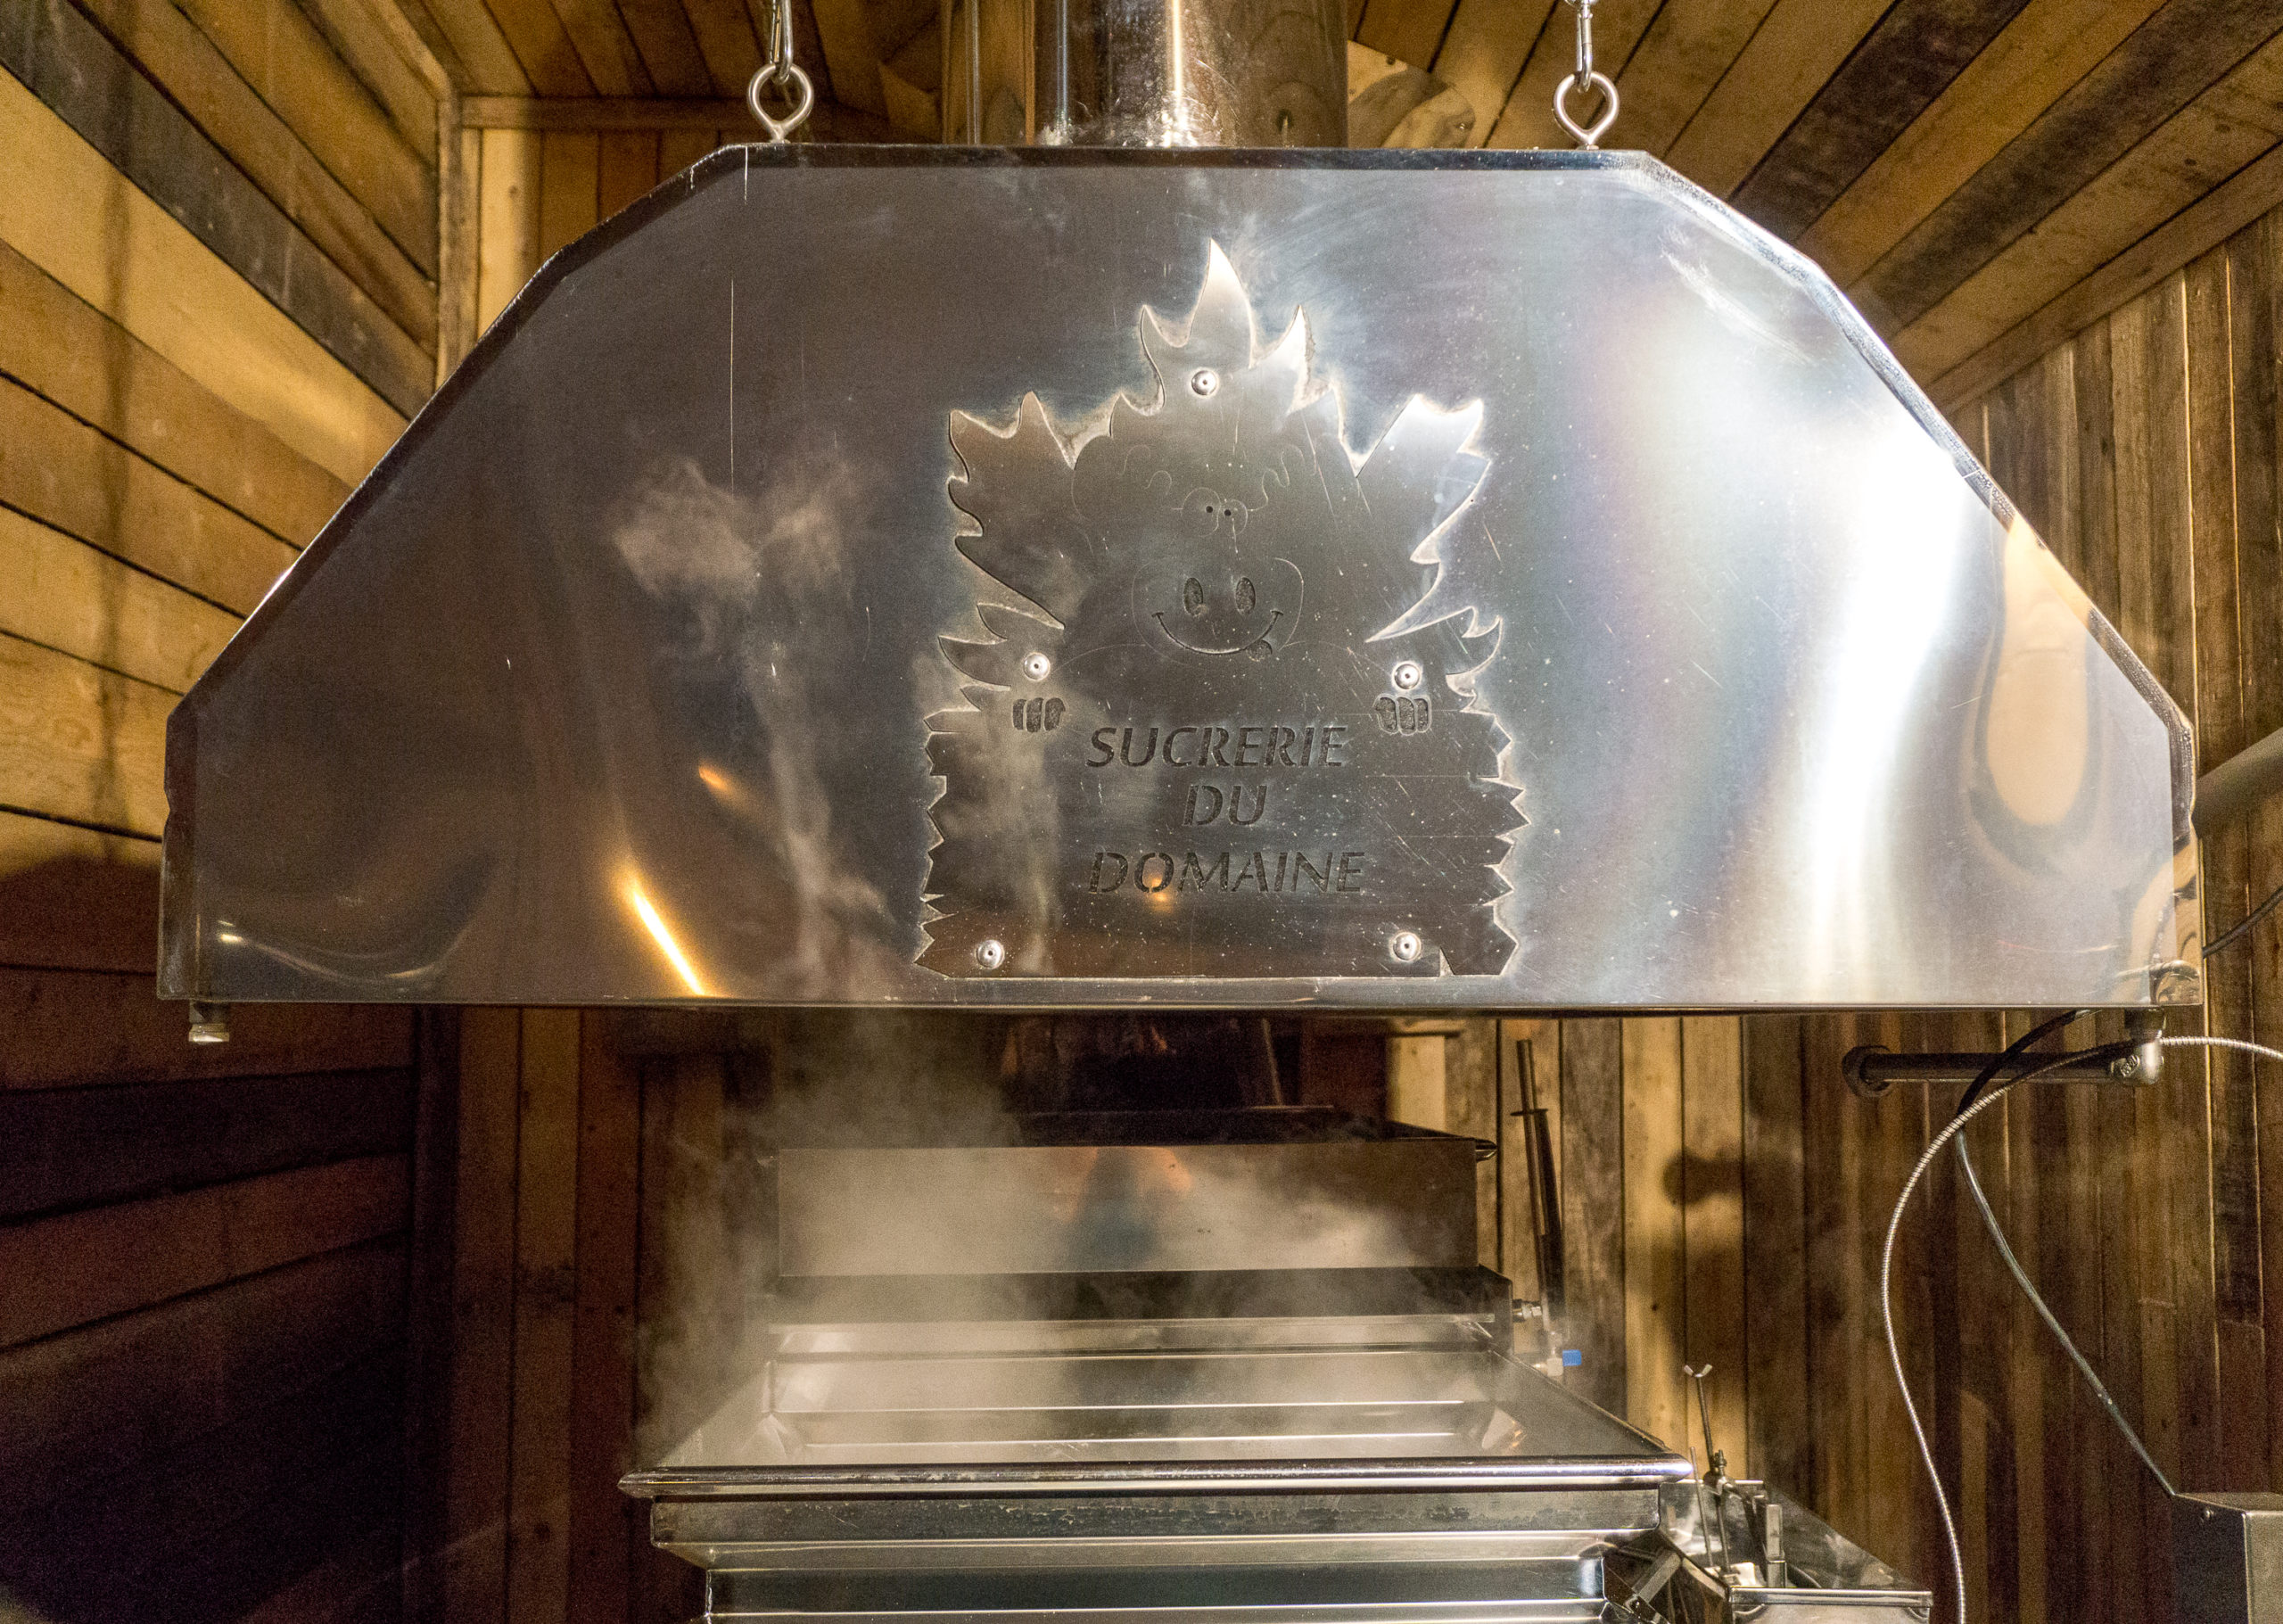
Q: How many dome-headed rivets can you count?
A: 5